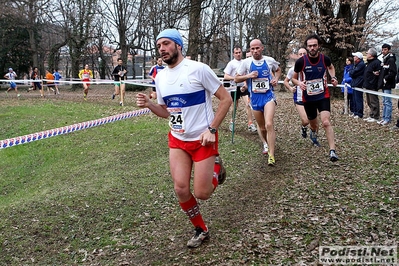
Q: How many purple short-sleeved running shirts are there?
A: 0